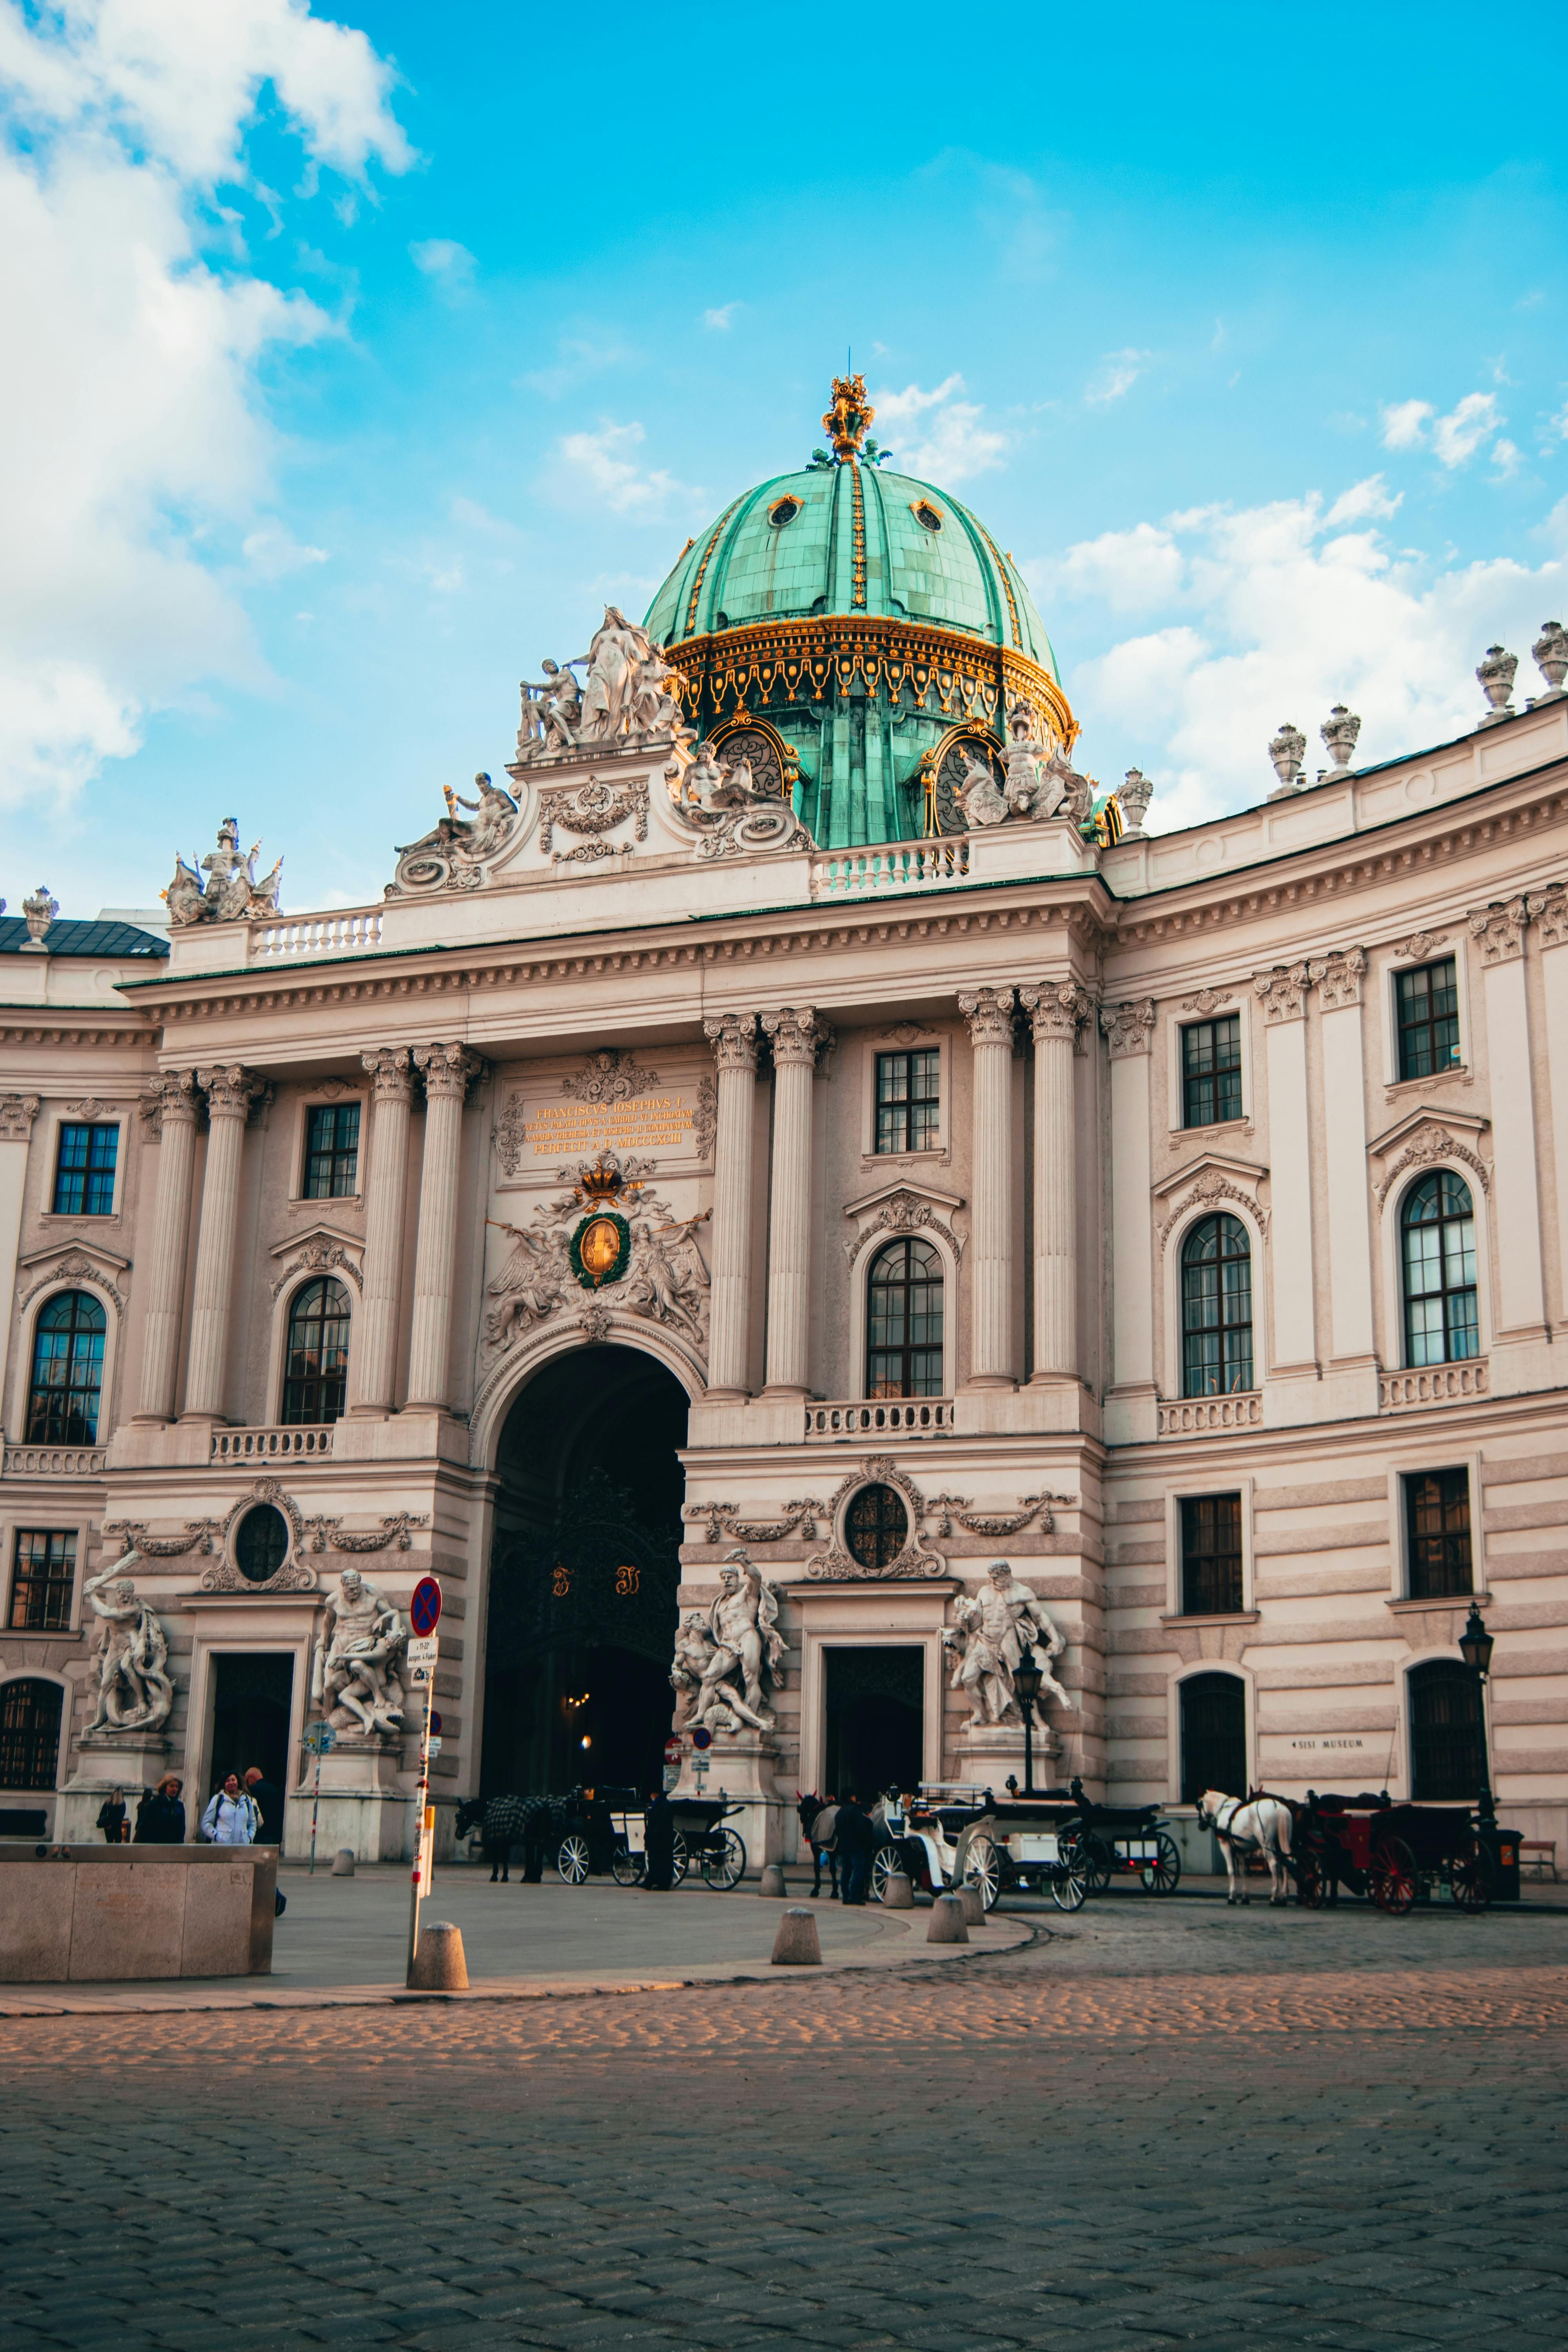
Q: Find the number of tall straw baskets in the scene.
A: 0